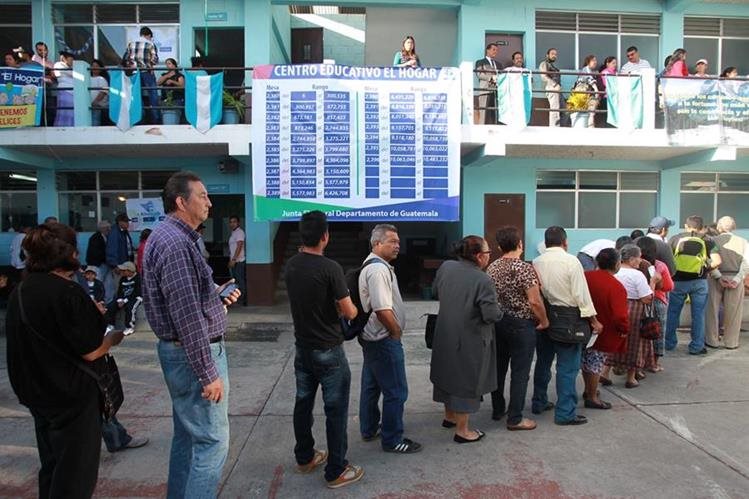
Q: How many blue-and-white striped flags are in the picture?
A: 4